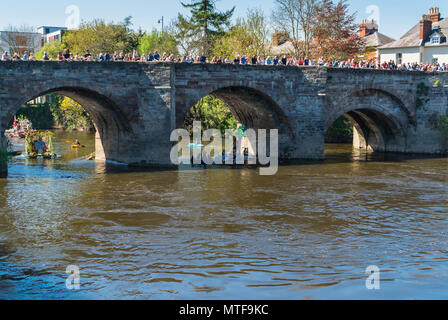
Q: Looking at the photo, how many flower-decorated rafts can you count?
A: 2